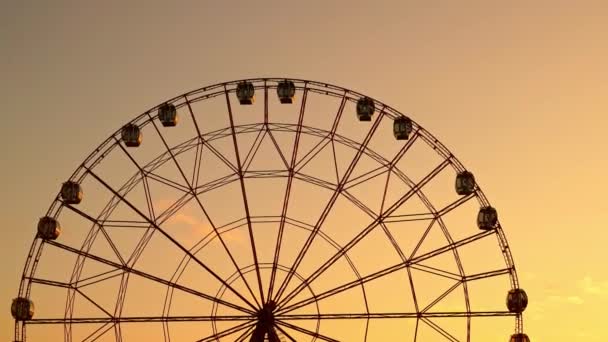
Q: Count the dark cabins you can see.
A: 13